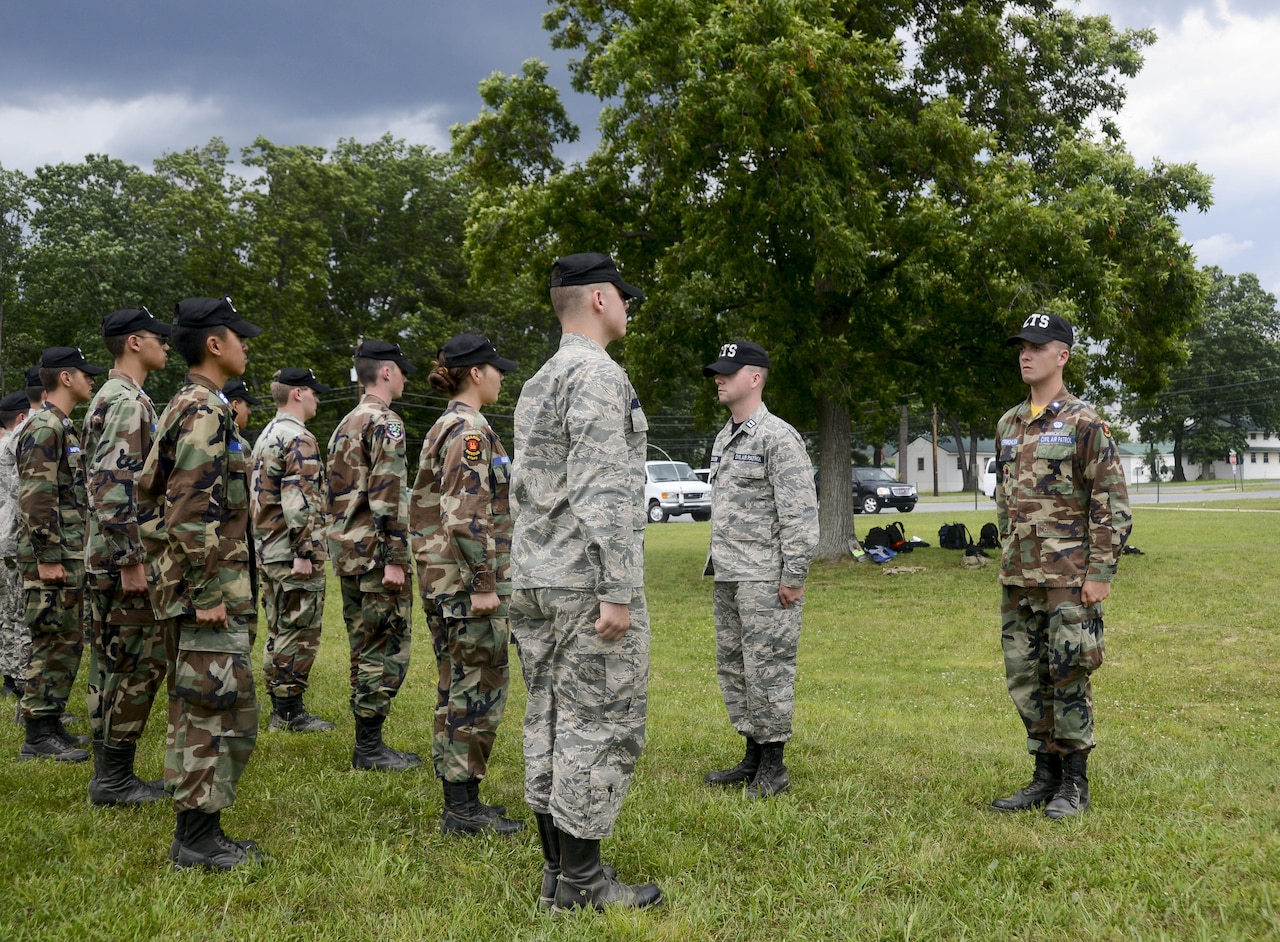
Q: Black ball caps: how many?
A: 12